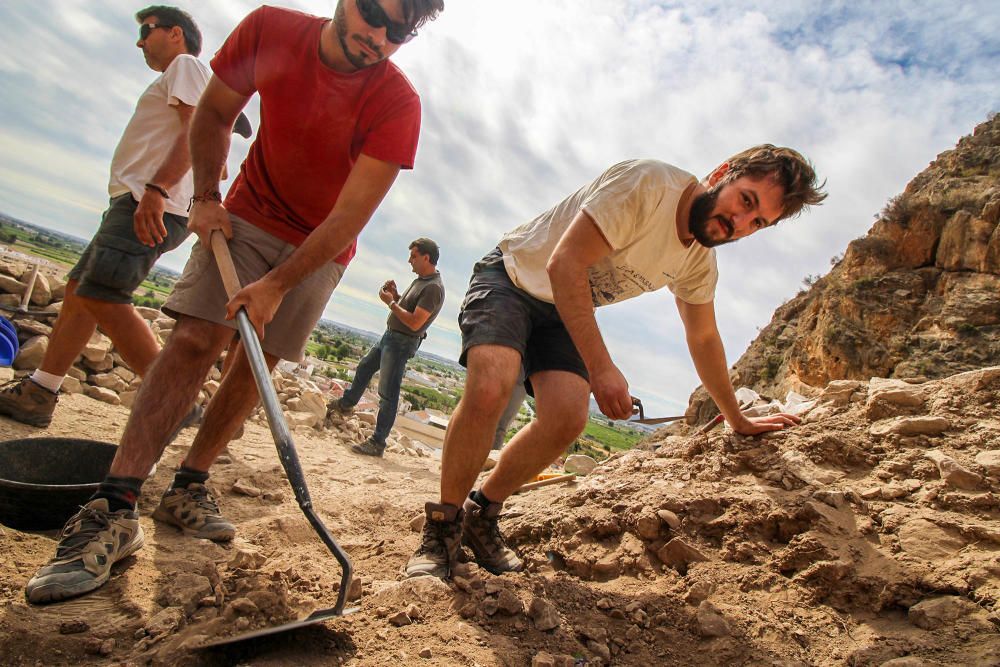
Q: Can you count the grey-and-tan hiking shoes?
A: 2